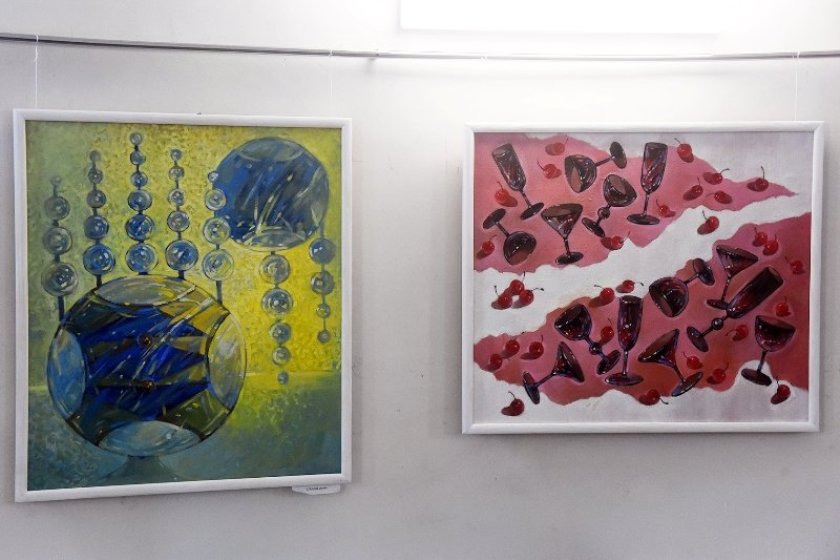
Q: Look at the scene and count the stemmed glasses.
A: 14